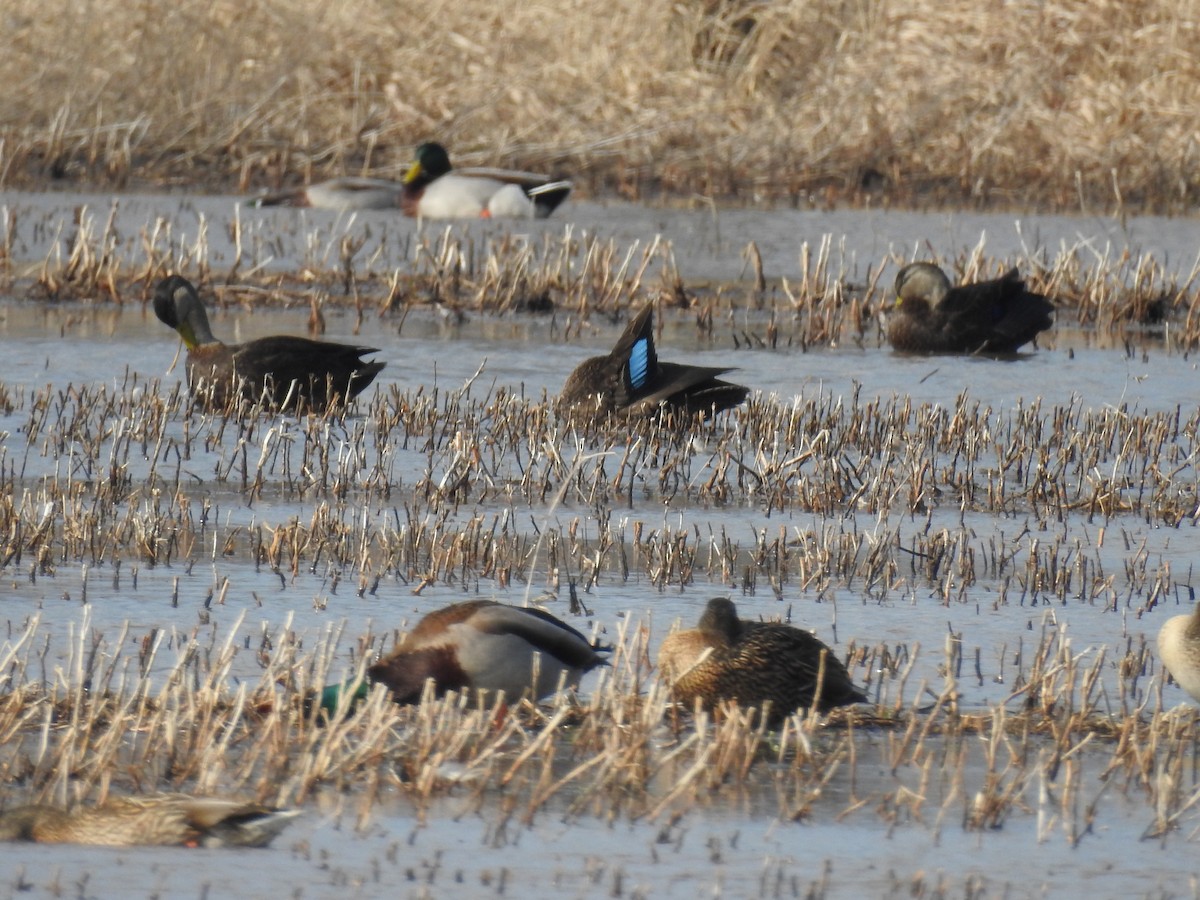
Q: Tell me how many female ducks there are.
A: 2